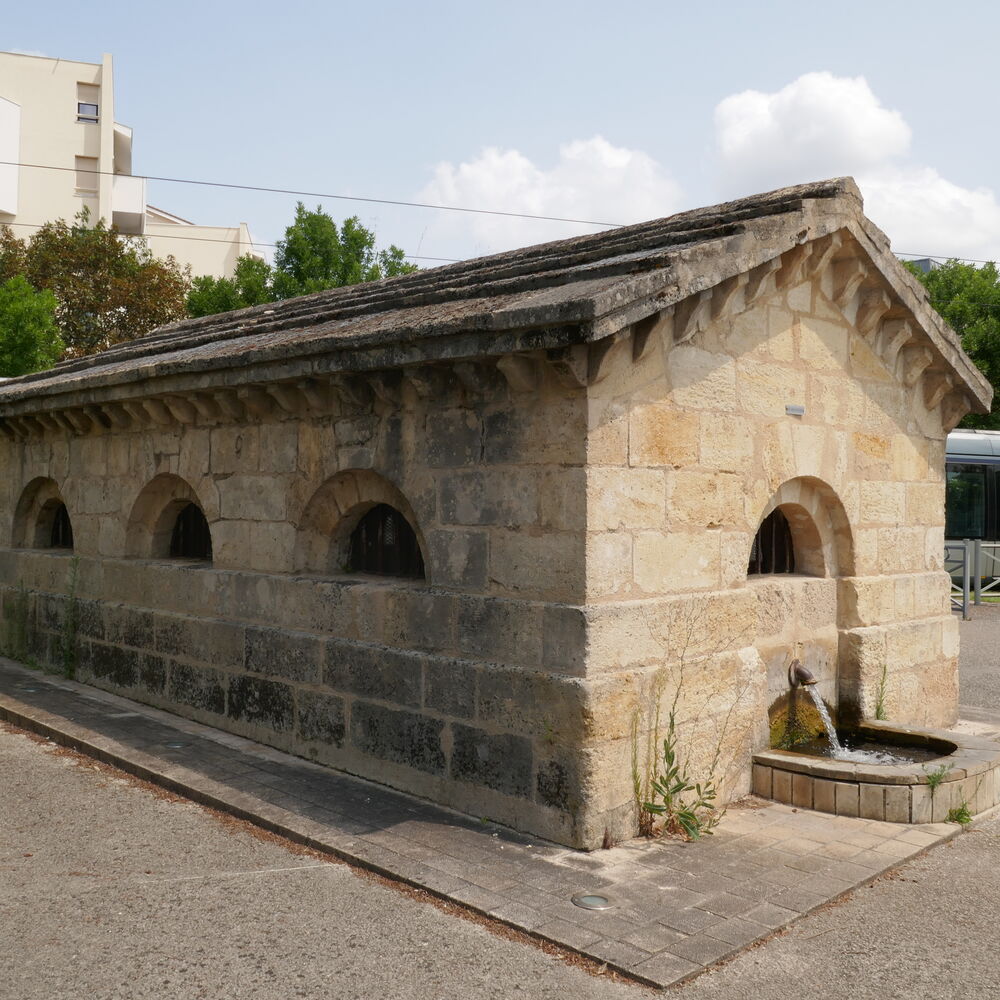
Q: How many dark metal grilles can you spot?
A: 4